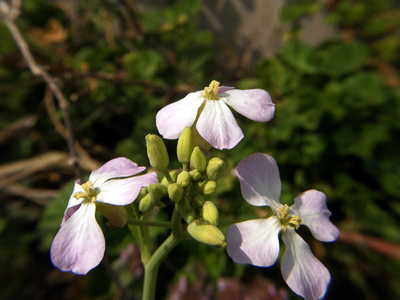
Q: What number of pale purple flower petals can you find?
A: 12